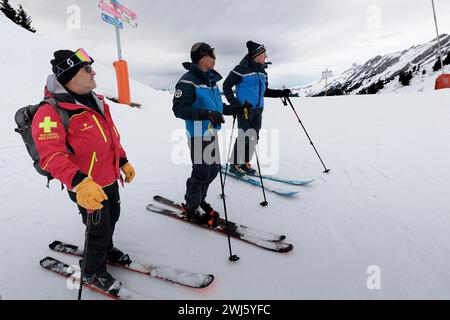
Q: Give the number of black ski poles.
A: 5